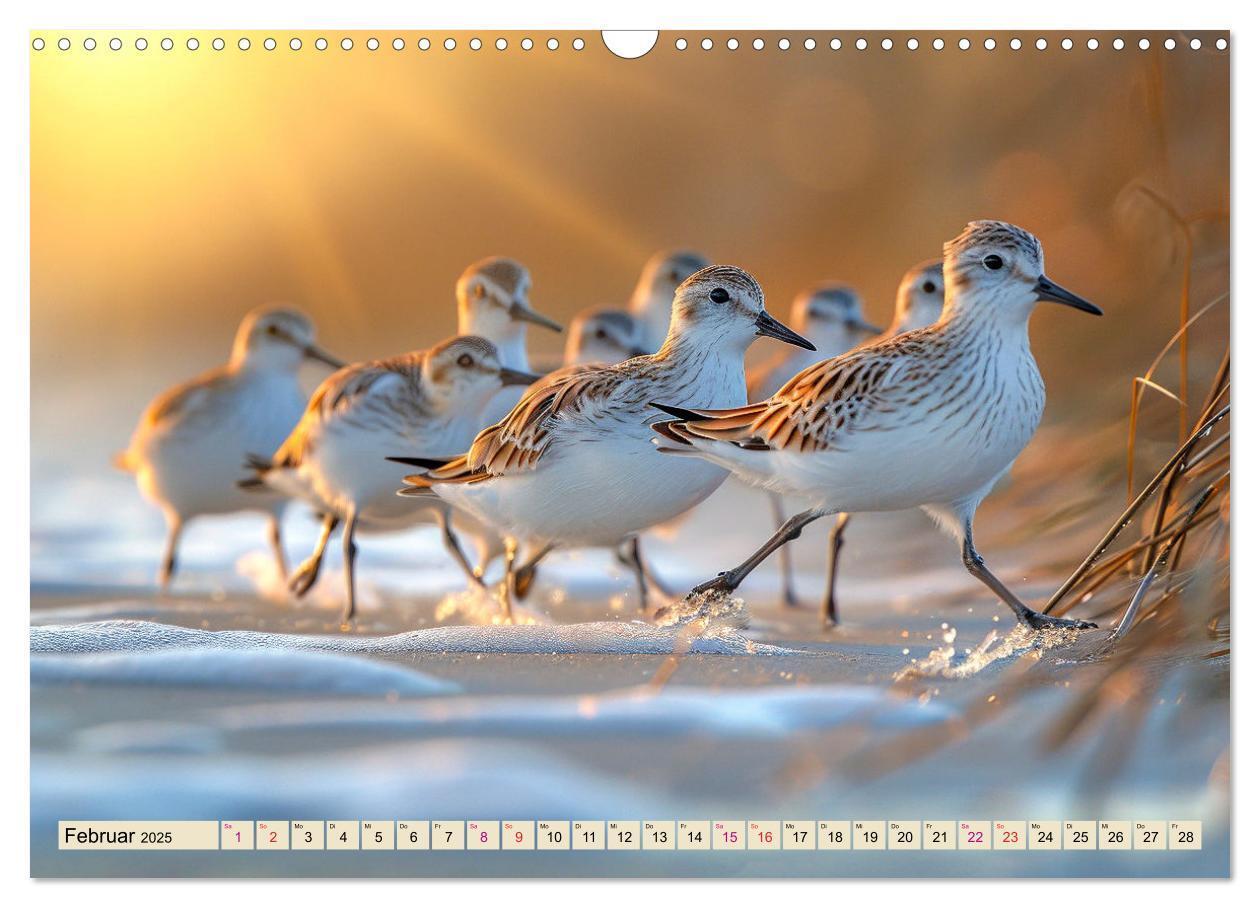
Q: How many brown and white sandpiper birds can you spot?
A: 9